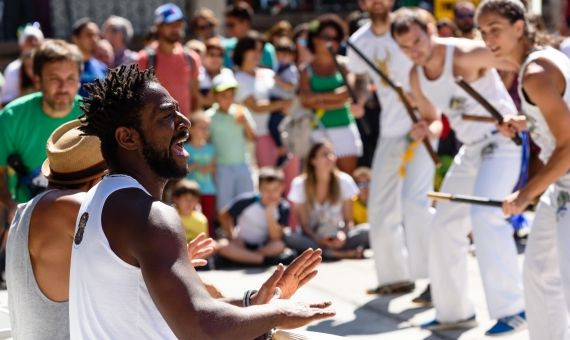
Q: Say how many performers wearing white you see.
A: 4